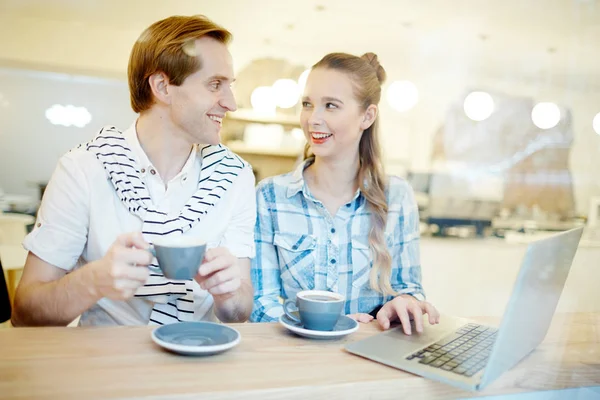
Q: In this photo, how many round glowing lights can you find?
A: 7